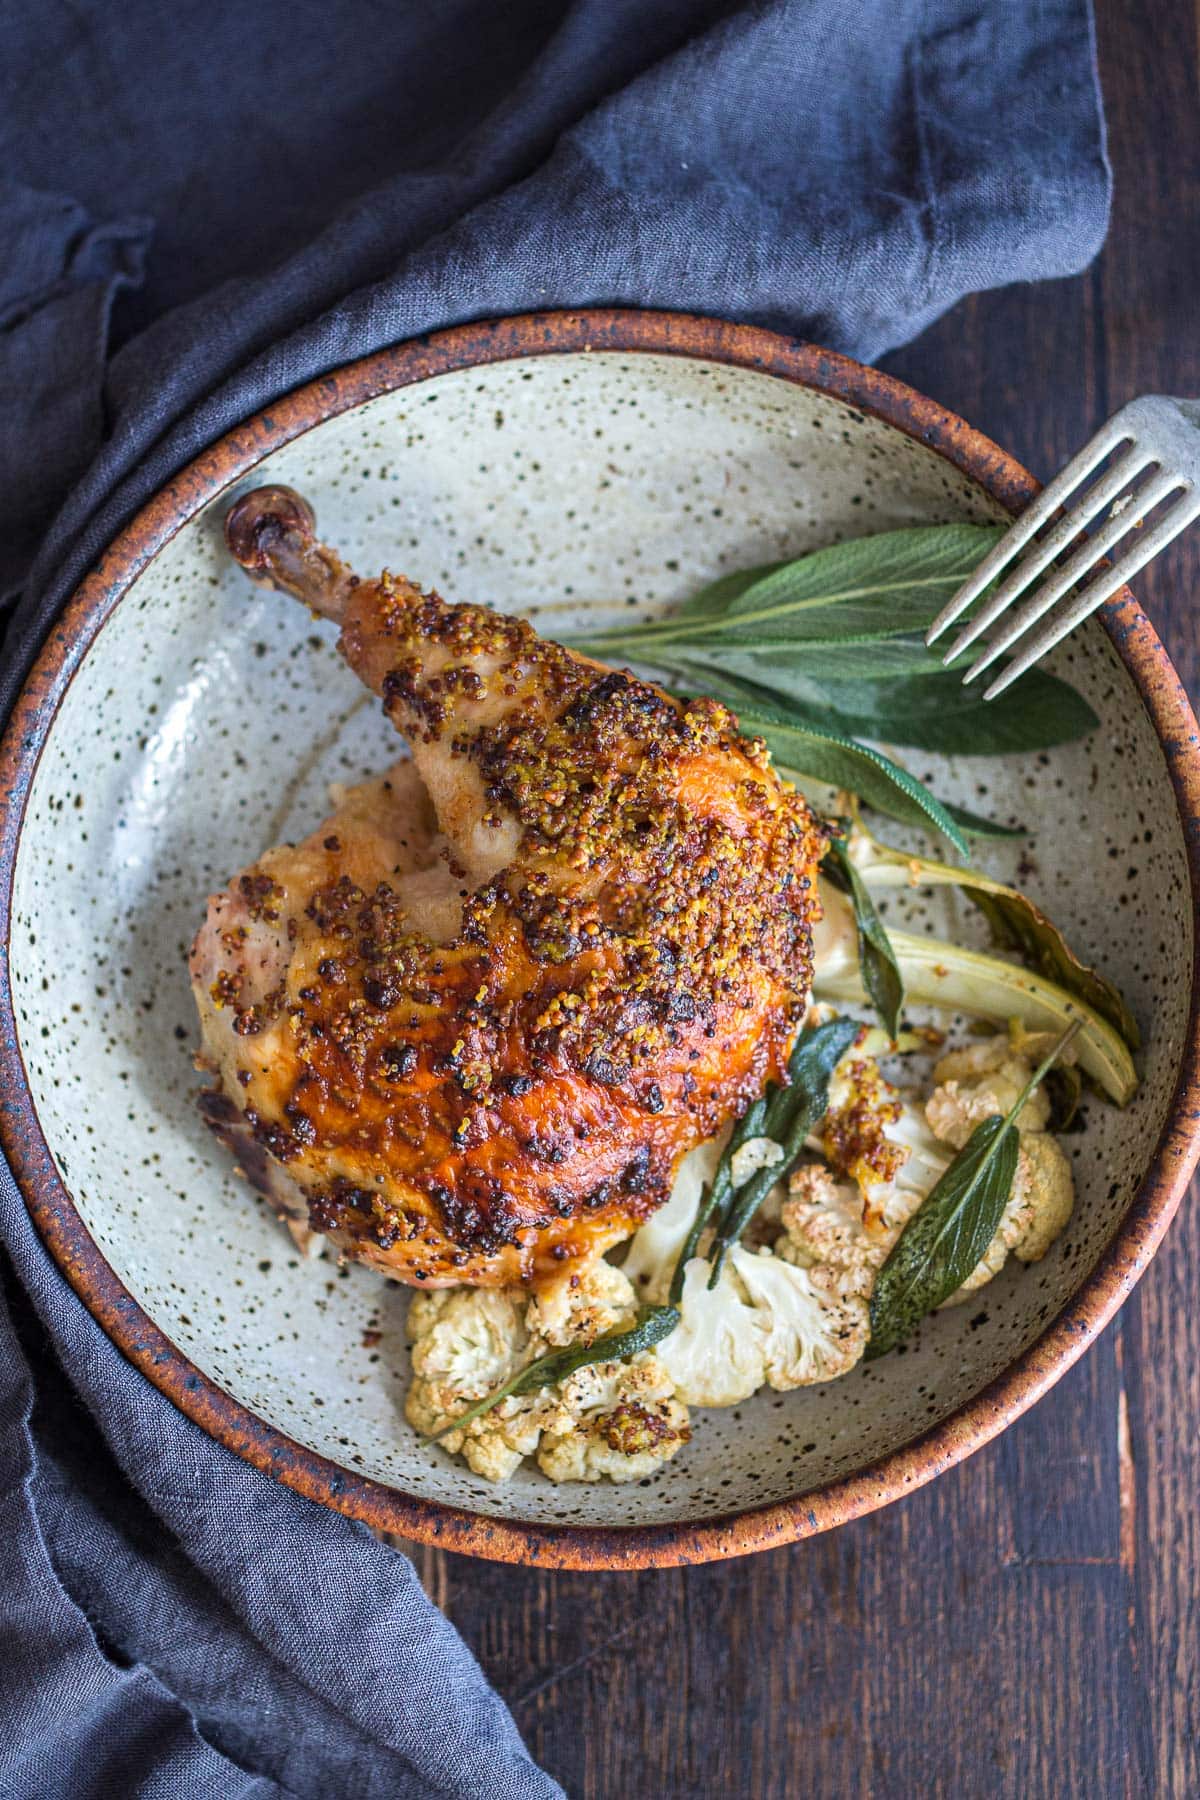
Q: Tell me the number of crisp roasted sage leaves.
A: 5